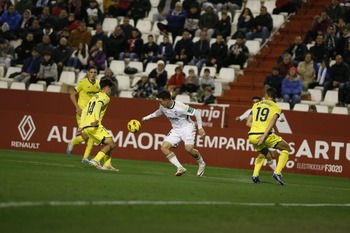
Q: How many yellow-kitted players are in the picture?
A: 3